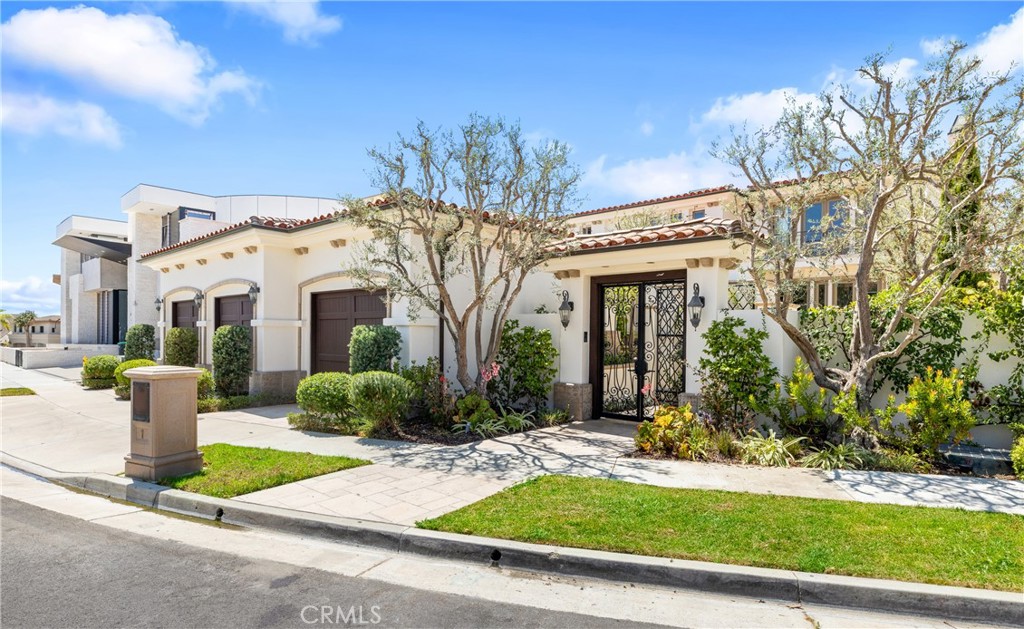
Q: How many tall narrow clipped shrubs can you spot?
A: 4